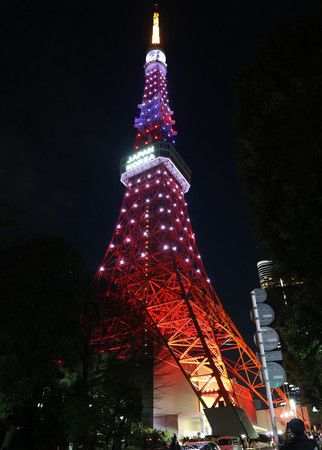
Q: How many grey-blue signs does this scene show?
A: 5